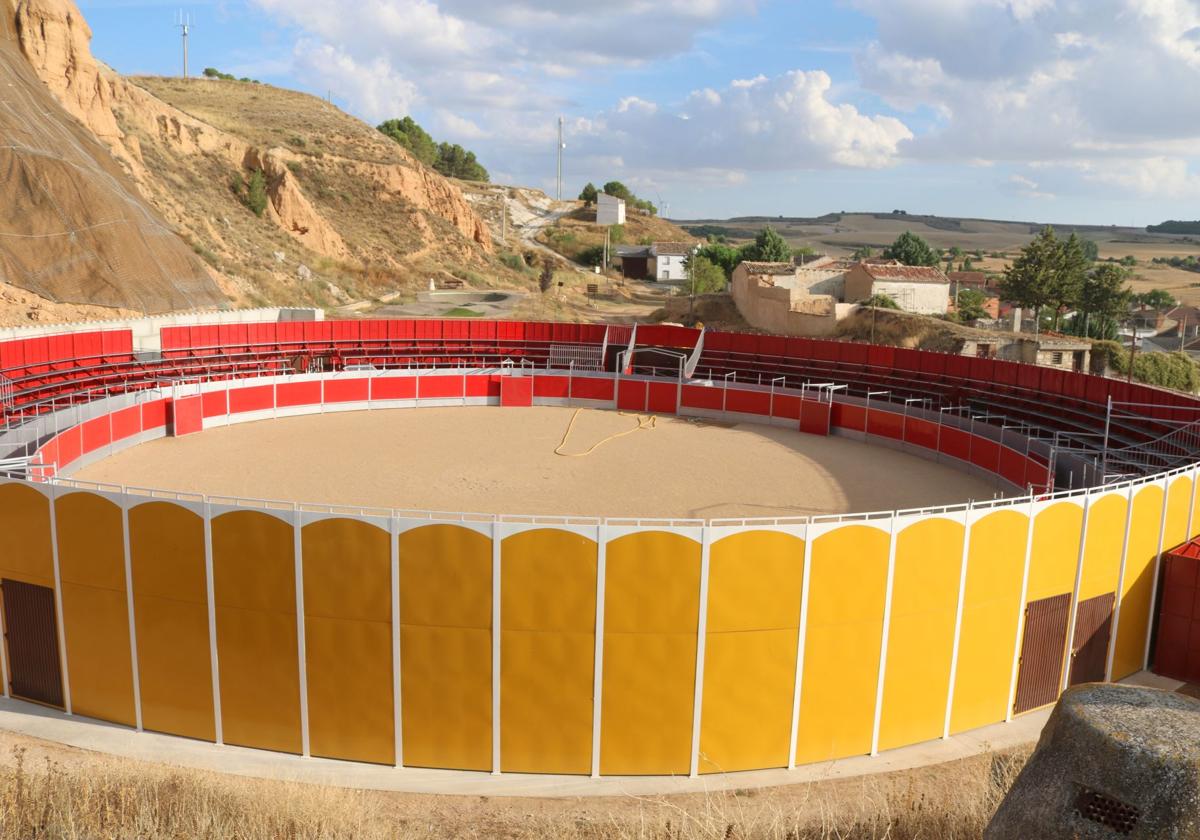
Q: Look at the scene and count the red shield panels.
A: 3